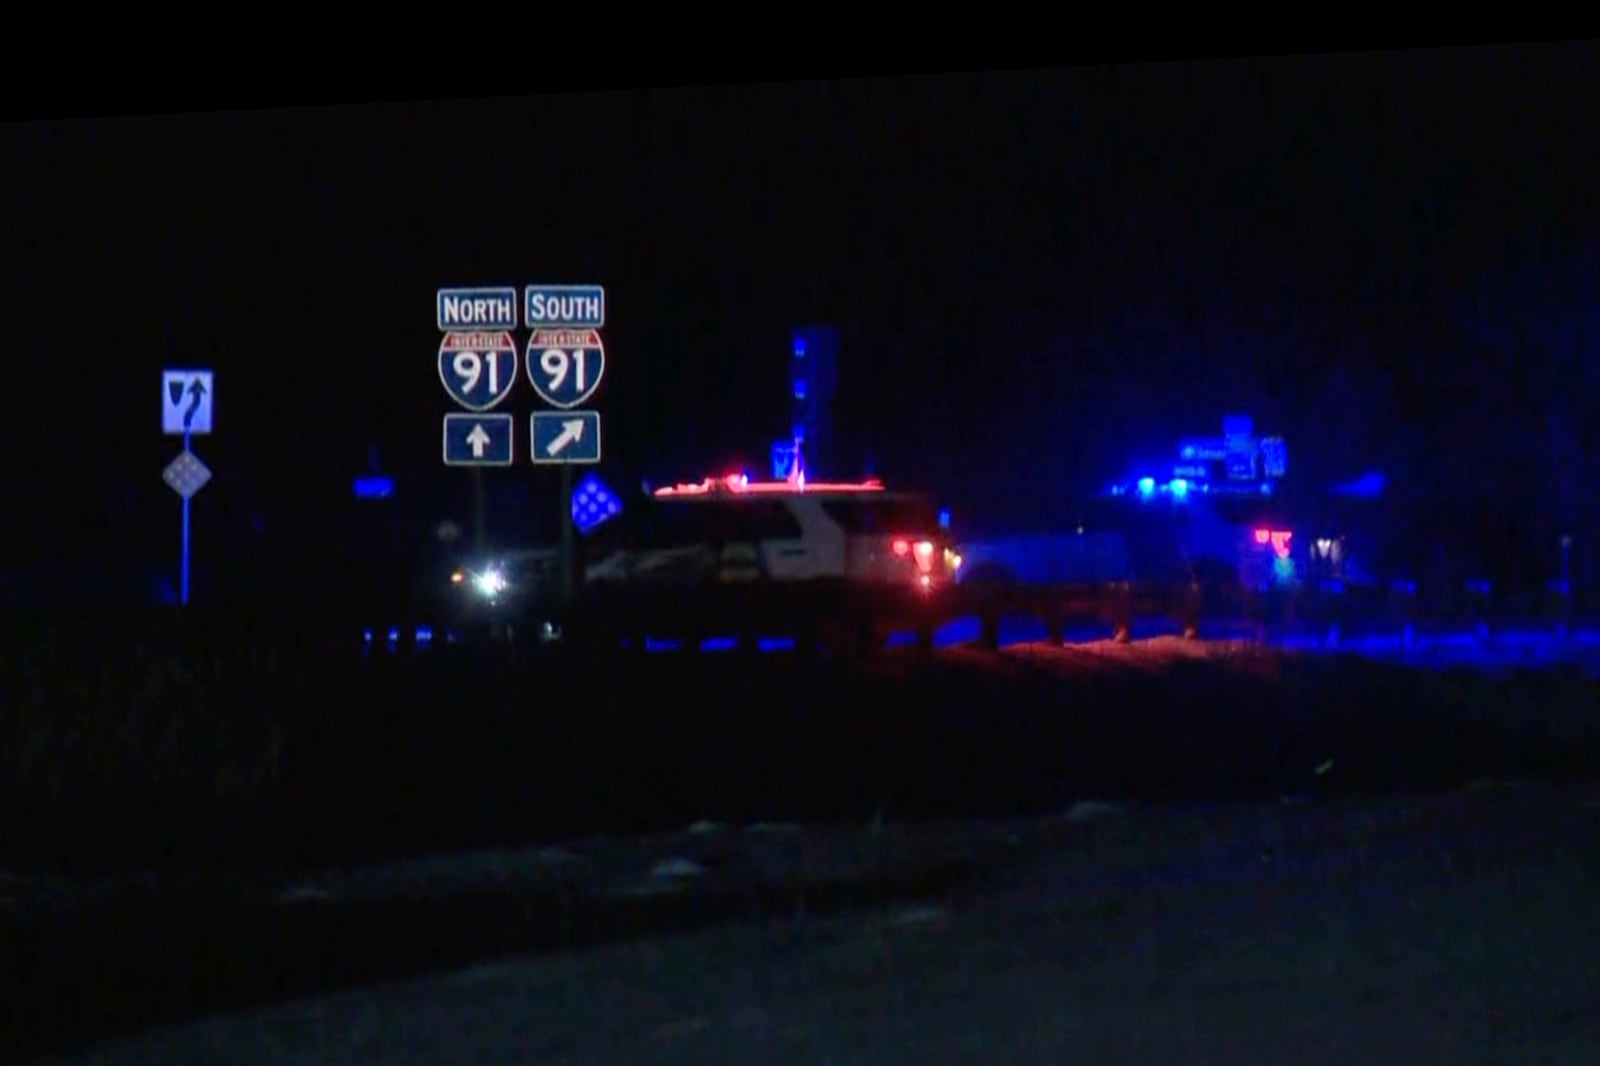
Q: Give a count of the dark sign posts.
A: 2